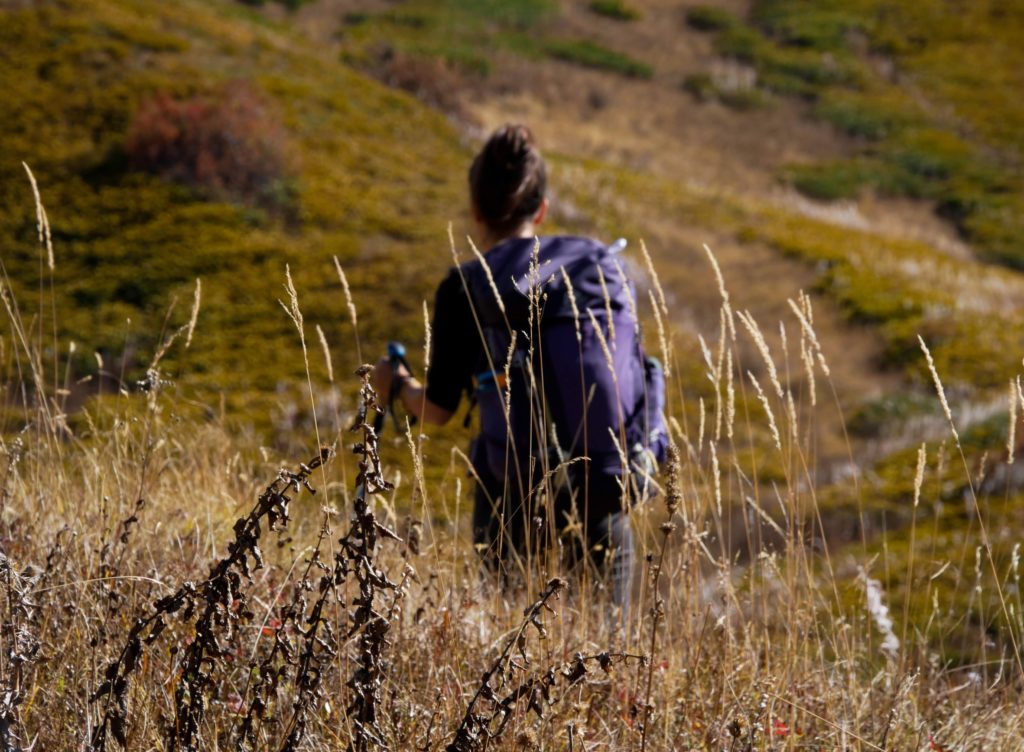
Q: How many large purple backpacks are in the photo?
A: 1